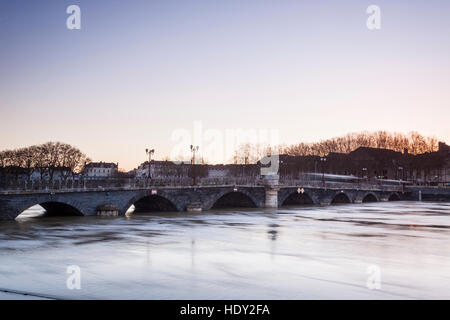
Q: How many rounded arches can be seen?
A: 7